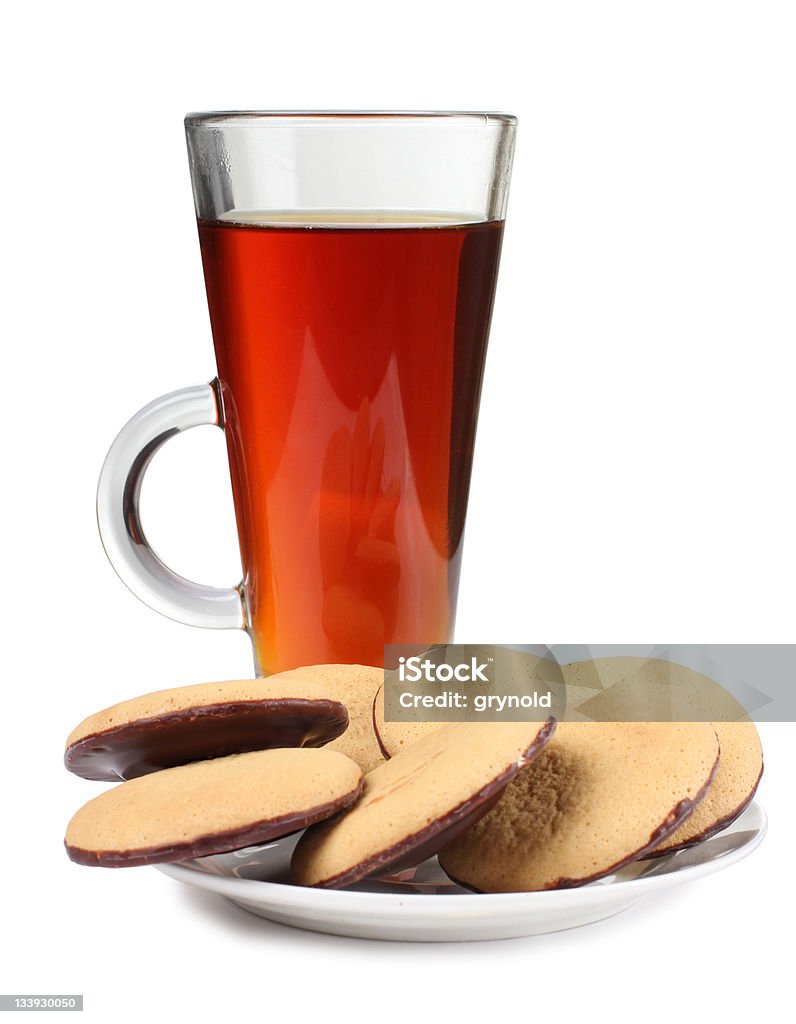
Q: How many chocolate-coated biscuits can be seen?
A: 7